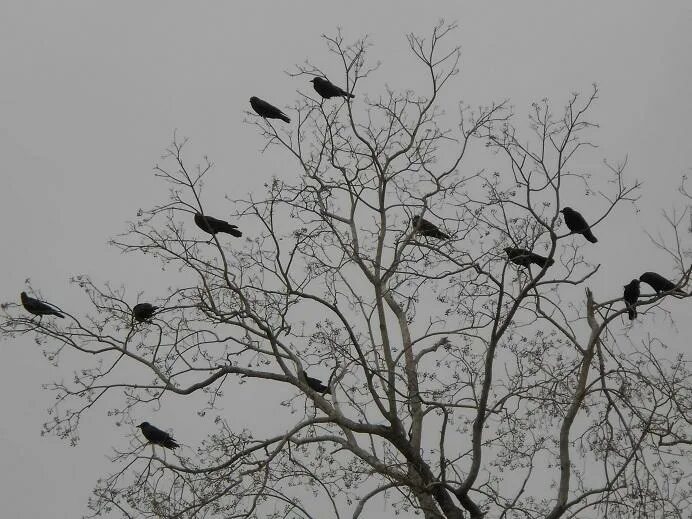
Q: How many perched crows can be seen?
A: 12